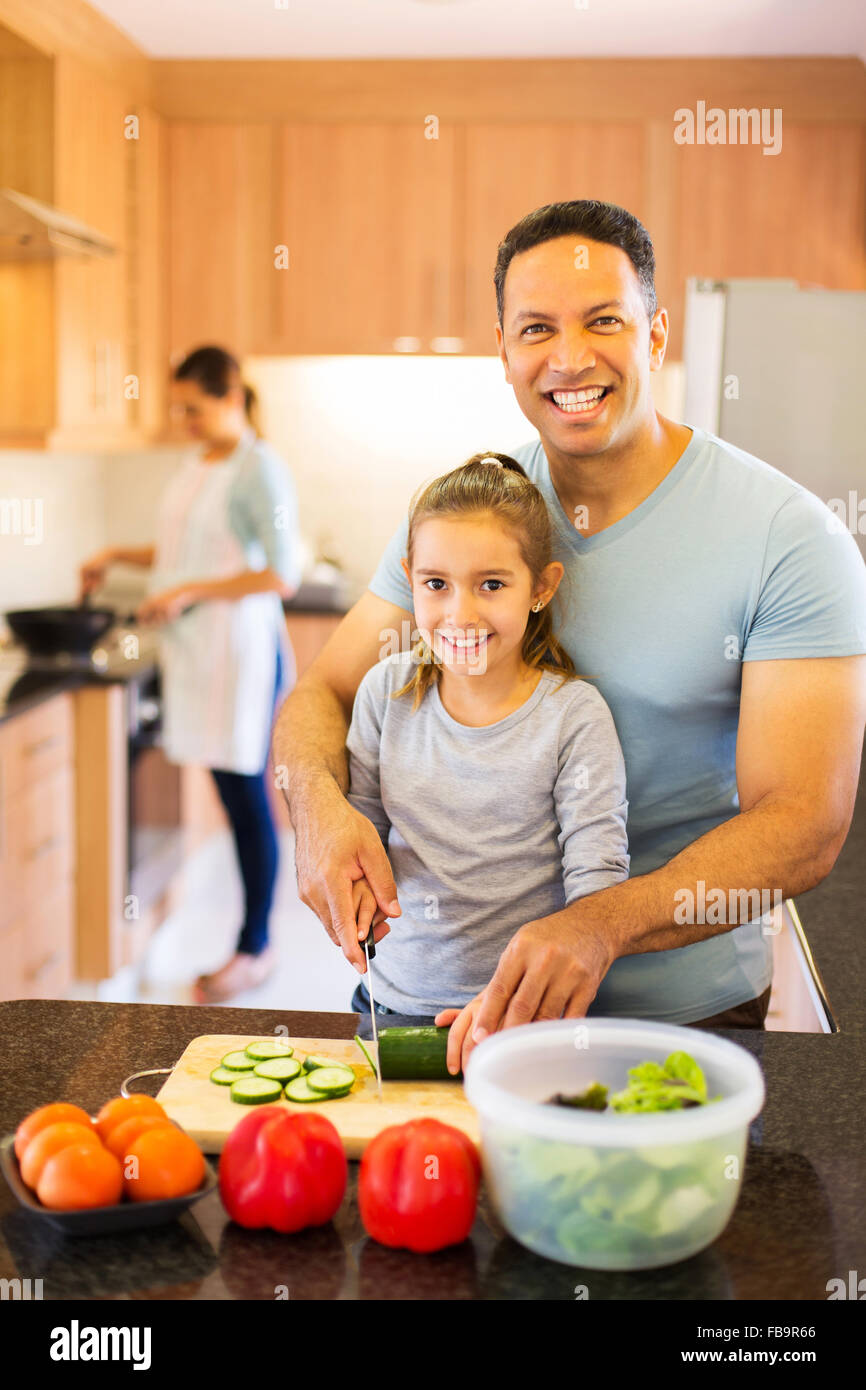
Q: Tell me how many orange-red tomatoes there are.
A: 6